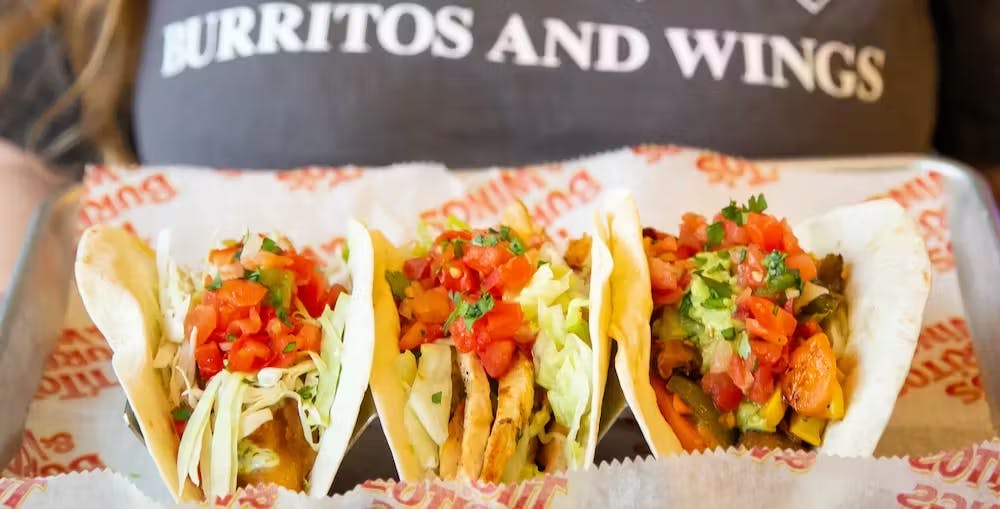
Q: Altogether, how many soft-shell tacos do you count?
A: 3